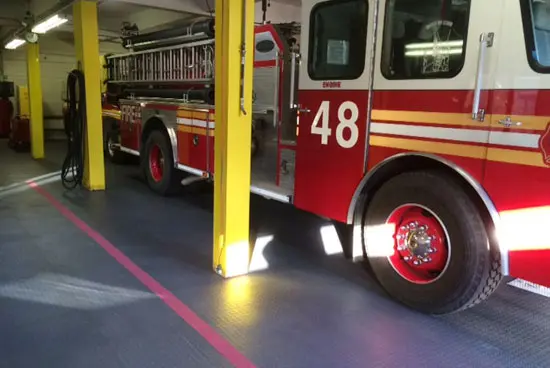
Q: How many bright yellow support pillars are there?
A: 3